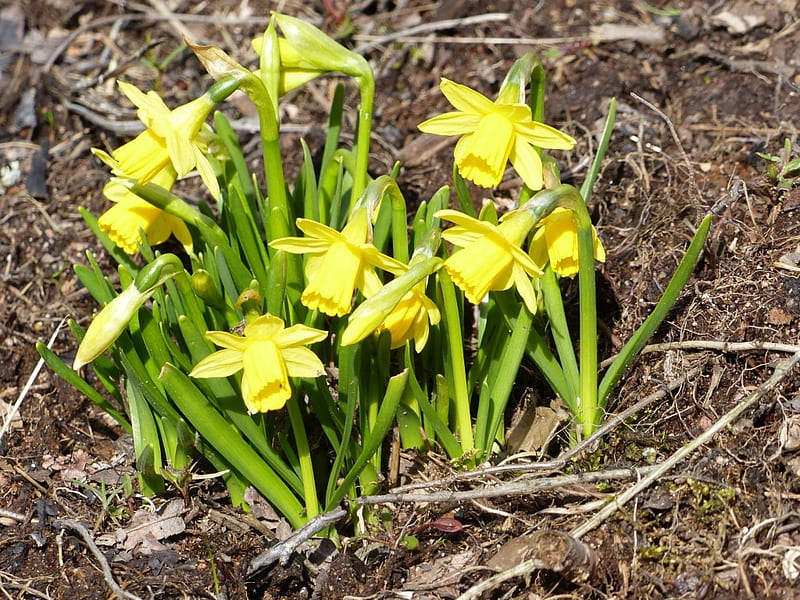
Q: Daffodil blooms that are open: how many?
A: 8